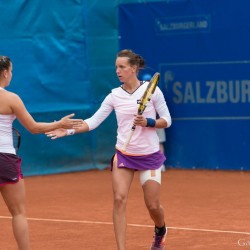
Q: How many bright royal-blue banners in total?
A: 1